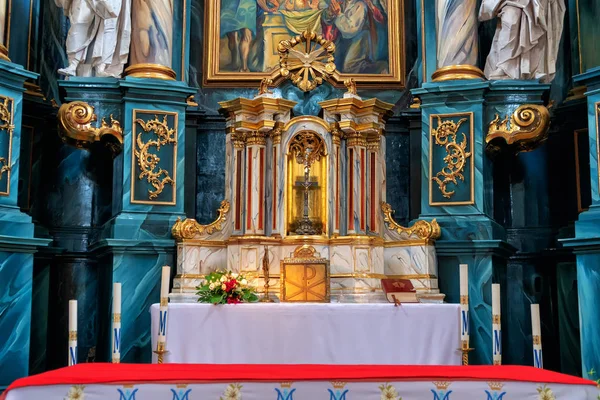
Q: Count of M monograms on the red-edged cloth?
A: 6